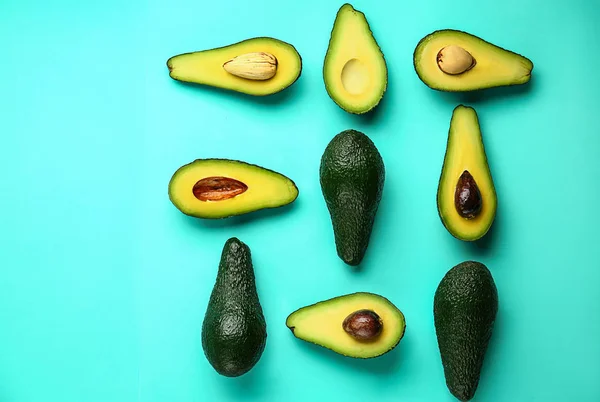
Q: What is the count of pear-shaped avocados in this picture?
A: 9